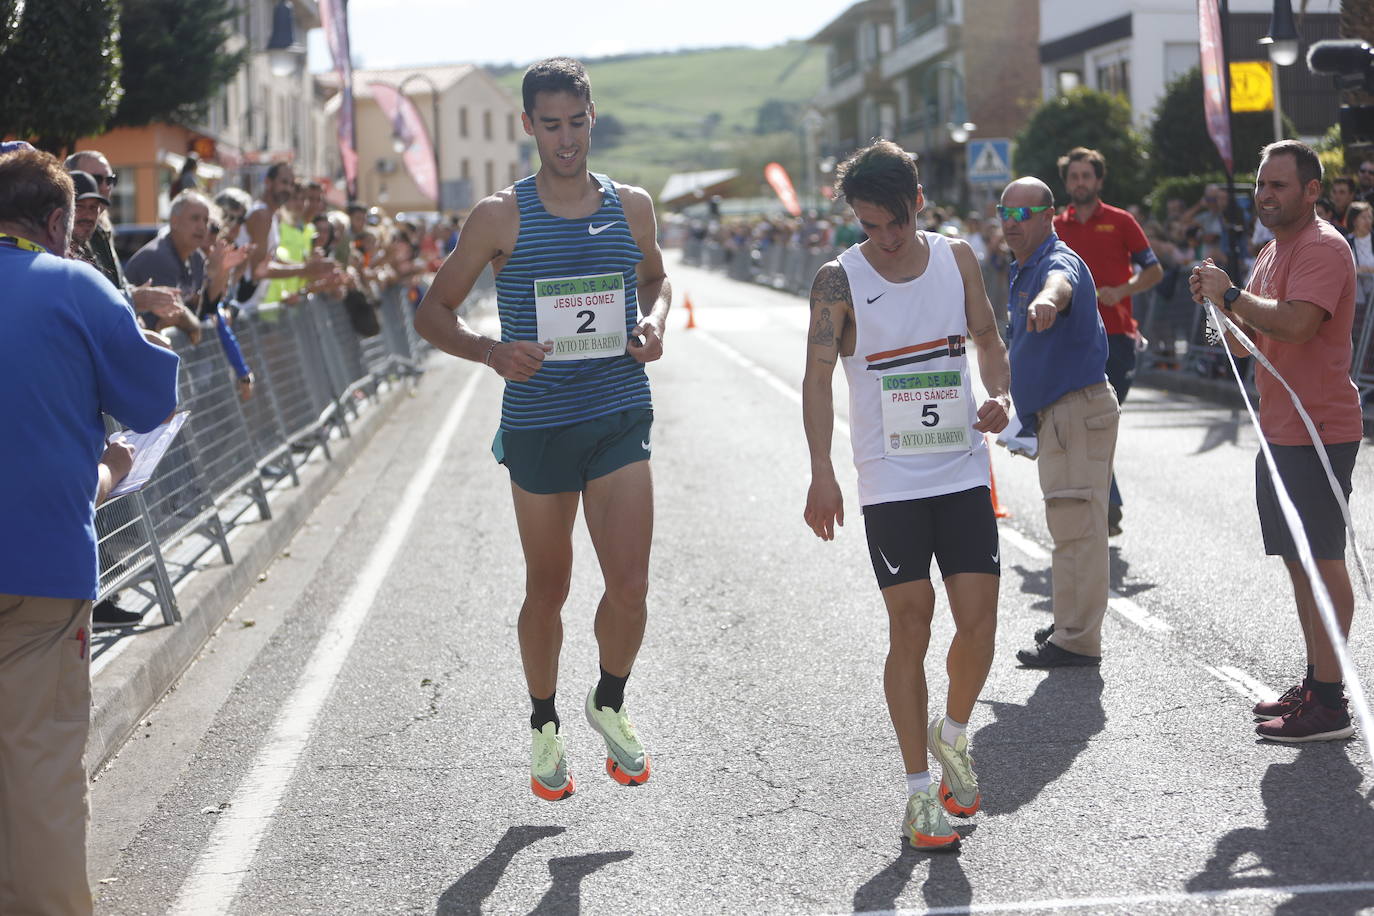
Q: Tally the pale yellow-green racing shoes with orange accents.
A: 4